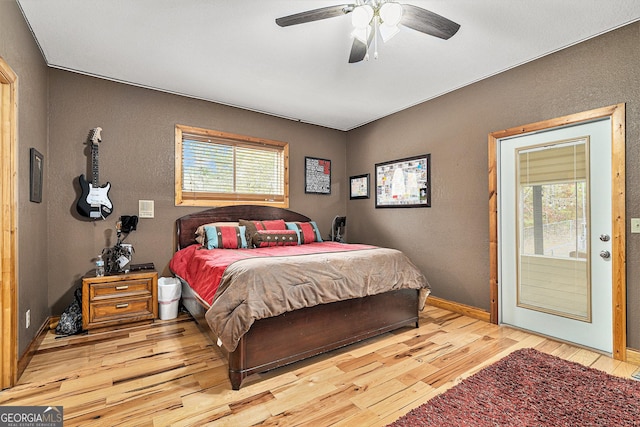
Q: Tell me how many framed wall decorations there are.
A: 4